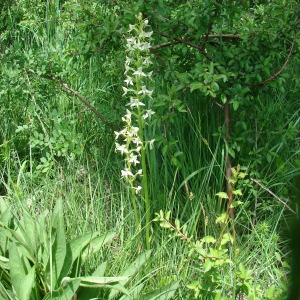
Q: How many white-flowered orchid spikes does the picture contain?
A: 2